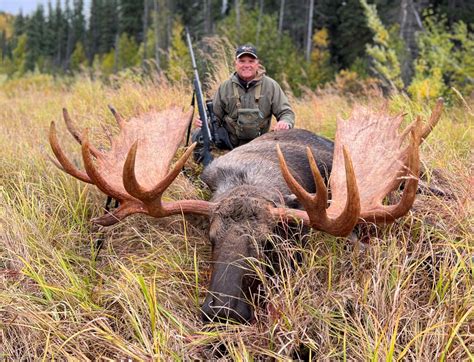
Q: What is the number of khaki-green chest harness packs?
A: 1